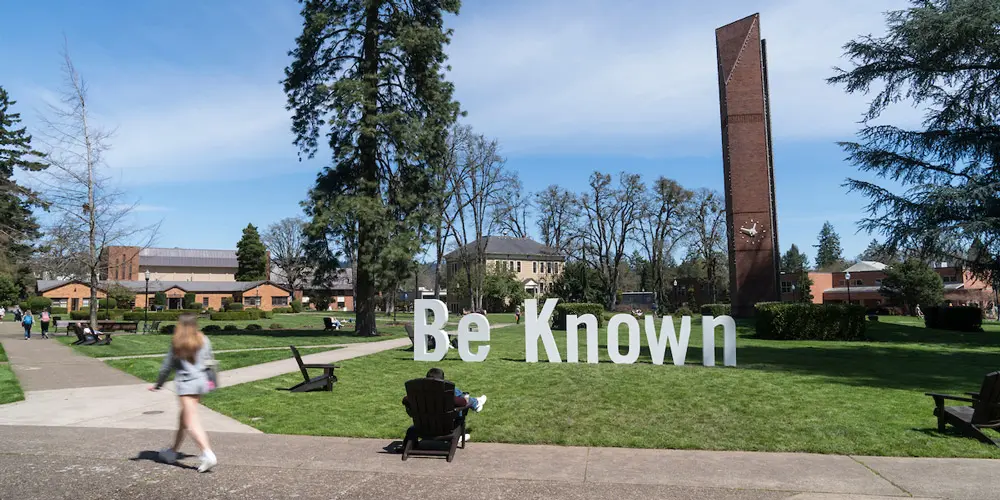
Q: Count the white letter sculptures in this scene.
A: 7